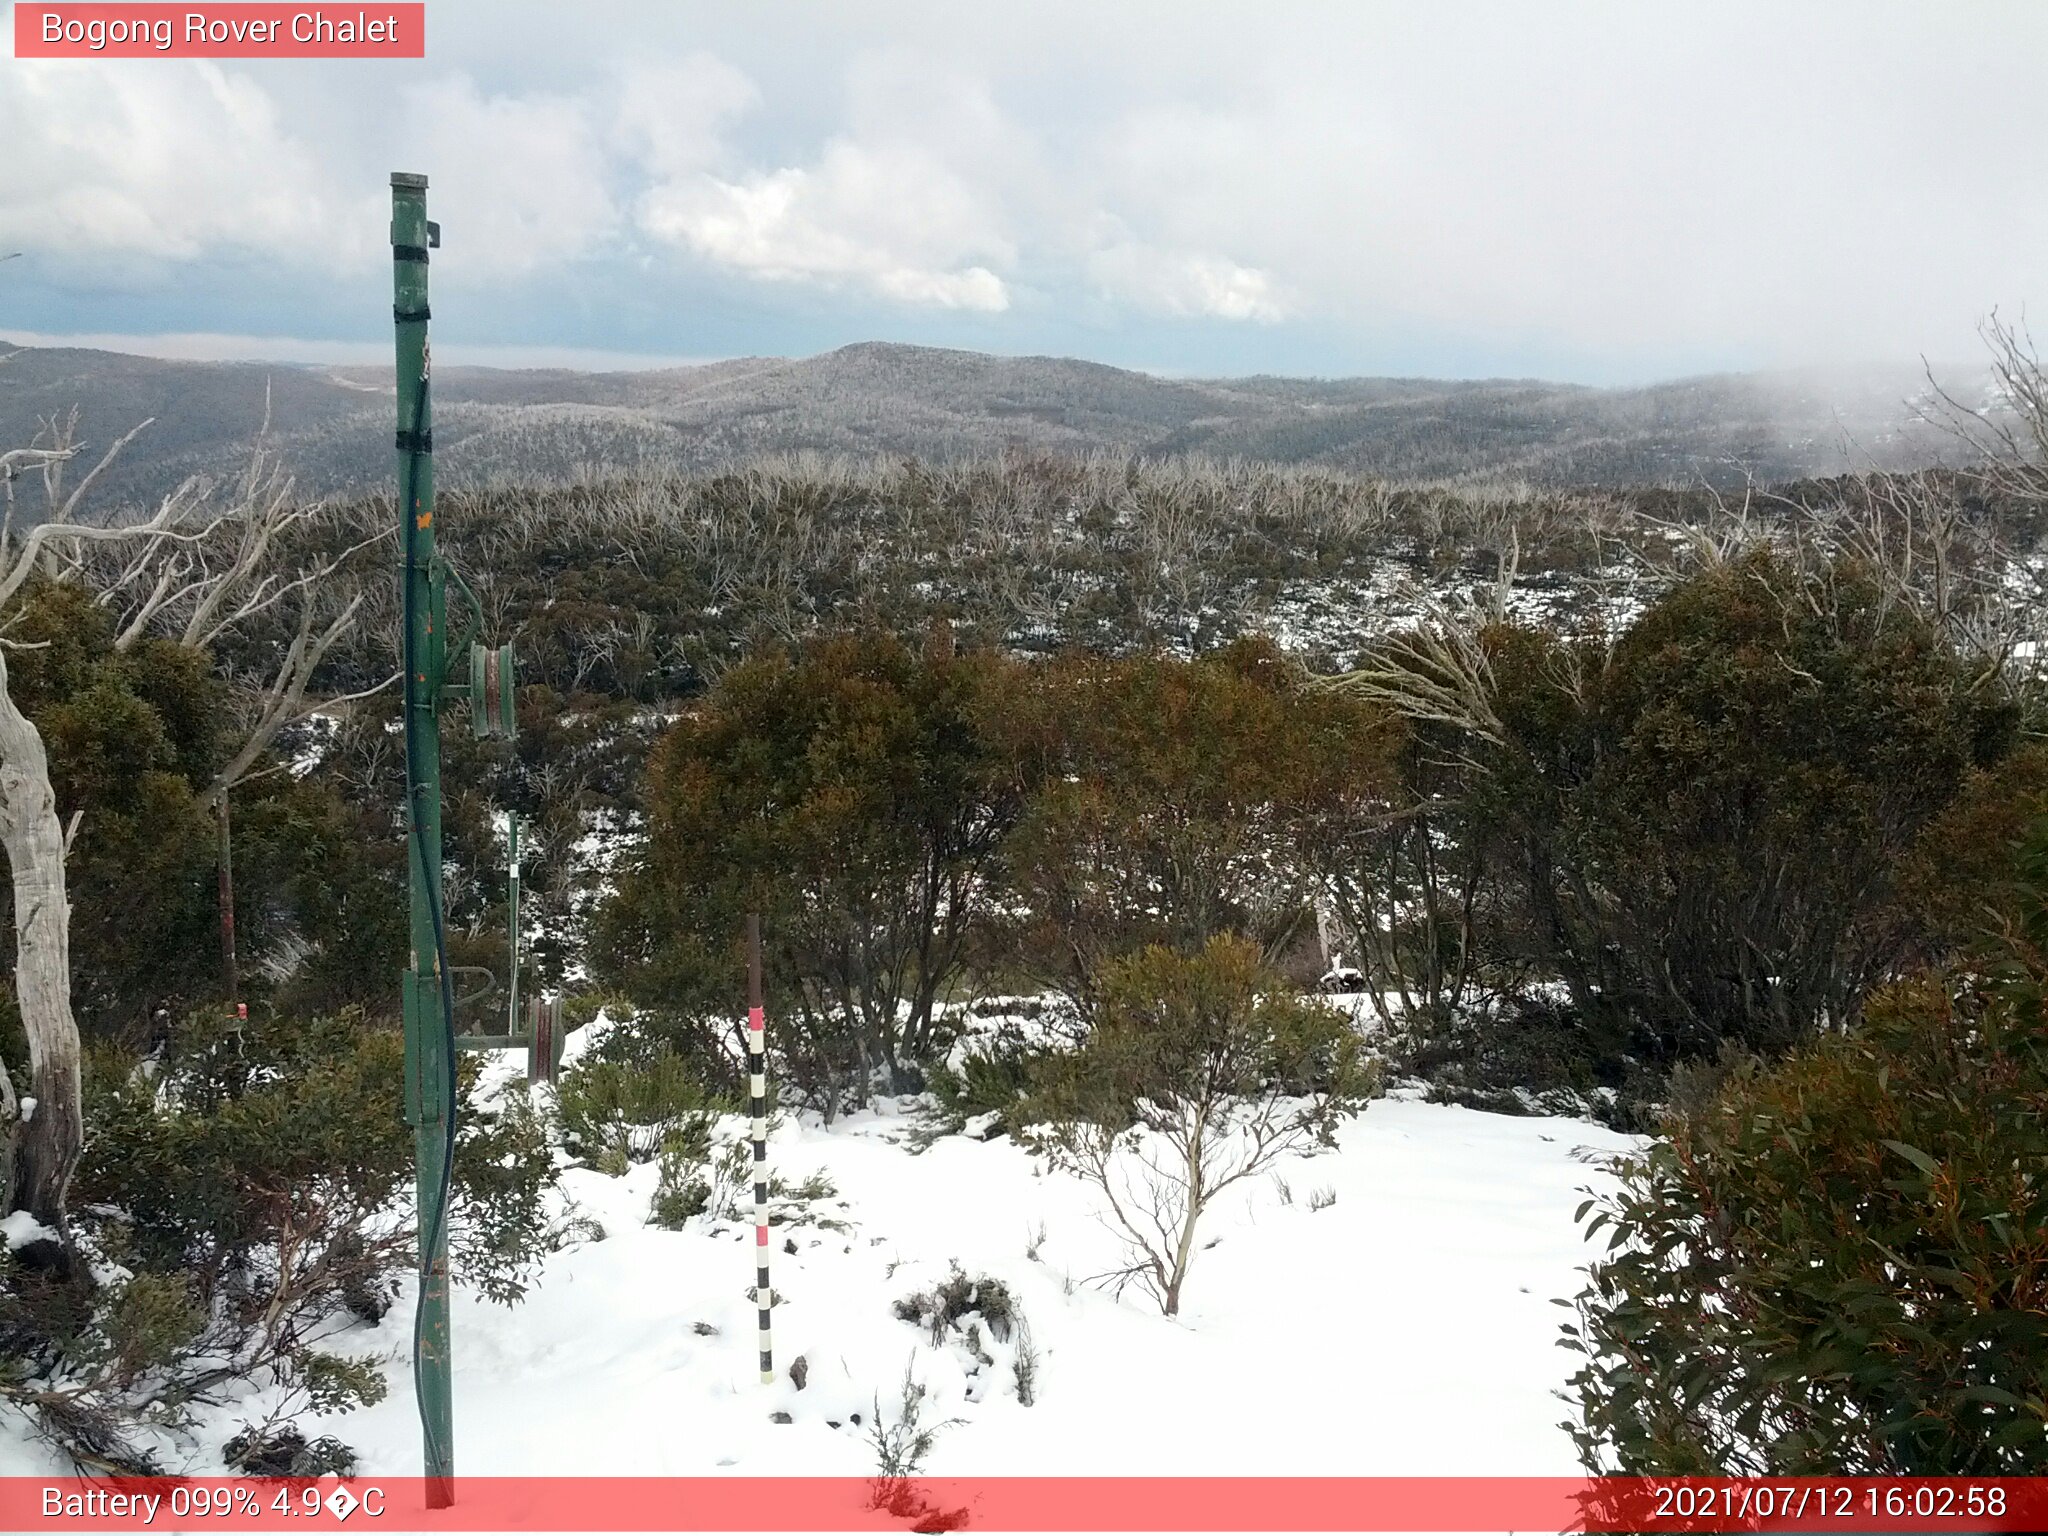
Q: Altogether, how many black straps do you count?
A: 3